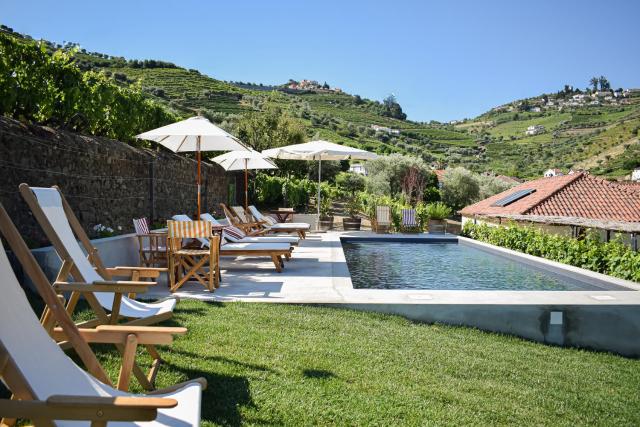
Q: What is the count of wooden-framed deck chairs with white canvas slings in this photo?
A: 2